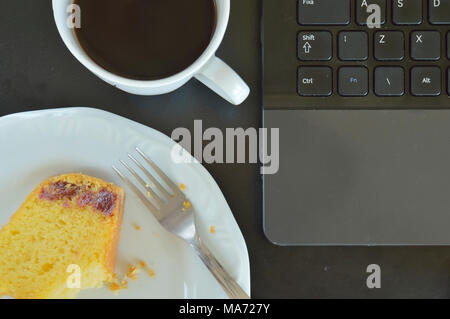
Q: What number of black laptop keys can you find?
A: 12